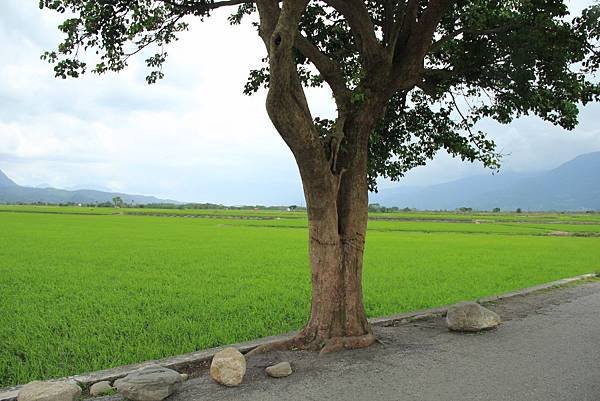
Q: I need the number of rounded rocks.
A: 6